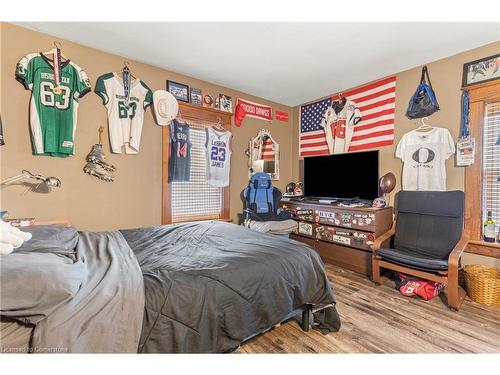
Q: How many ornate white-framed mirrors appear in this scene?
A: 1